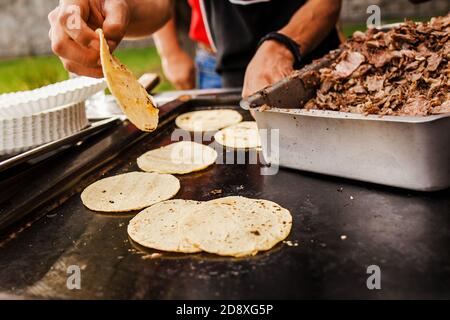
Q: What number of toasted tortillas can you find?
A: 7